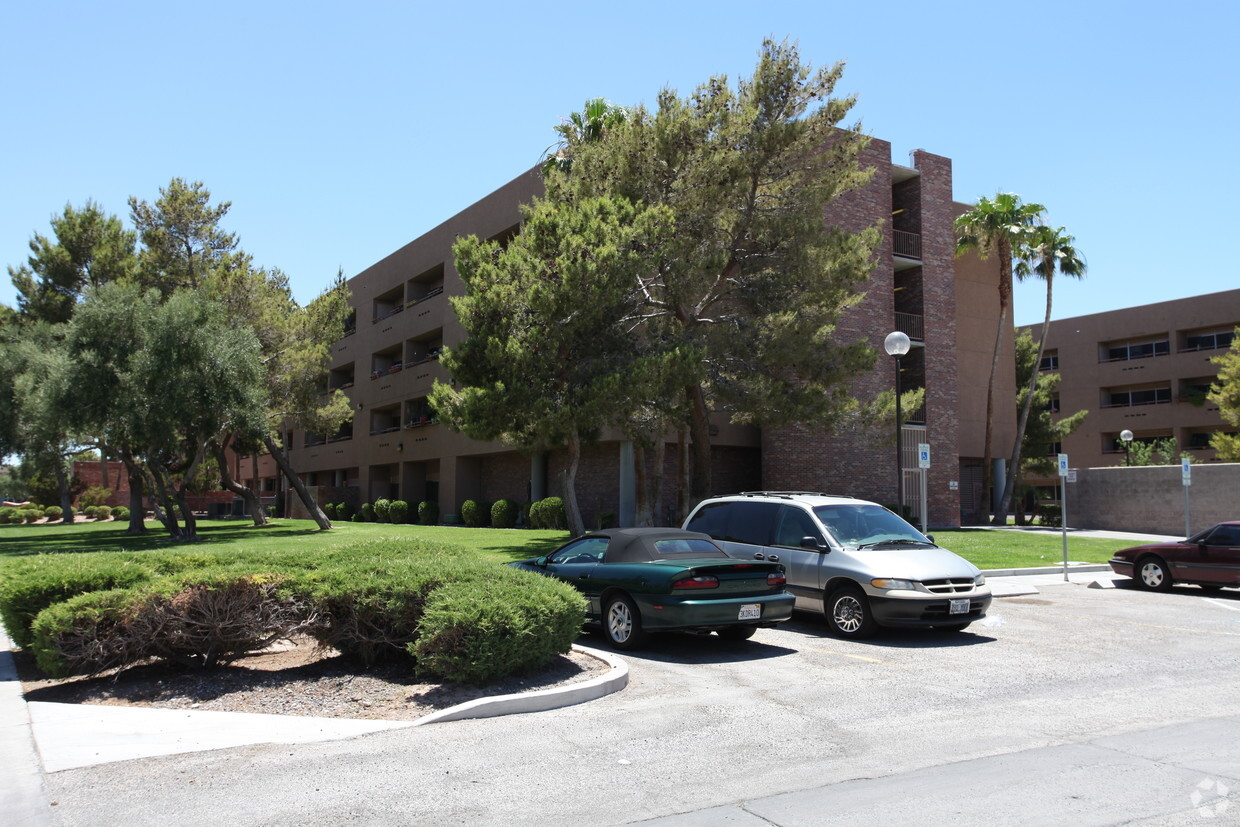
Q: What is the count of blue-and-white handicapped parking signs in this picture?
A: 3